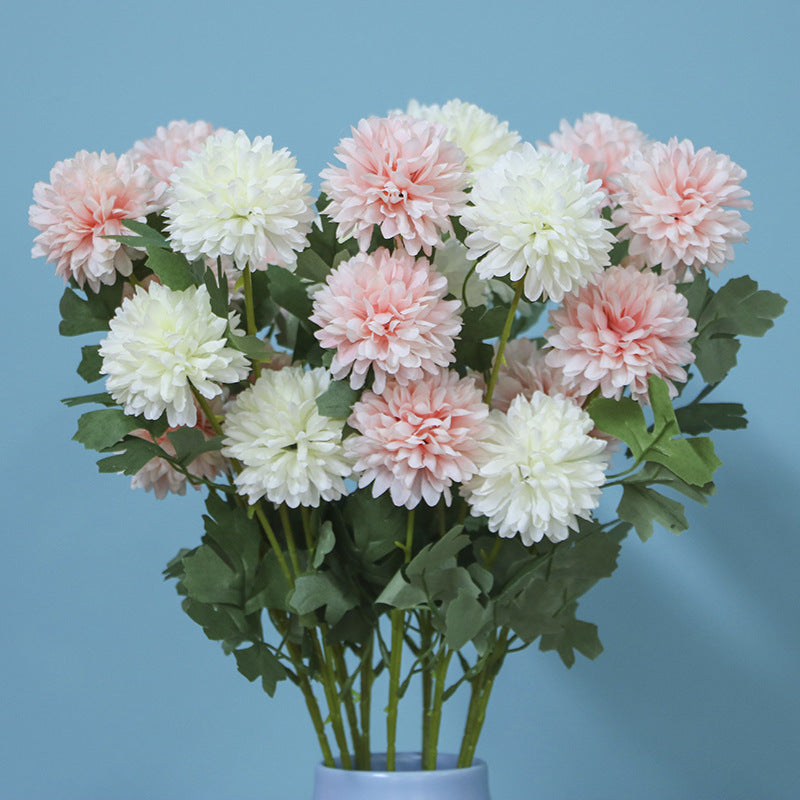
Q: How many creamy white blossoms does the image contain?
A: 6